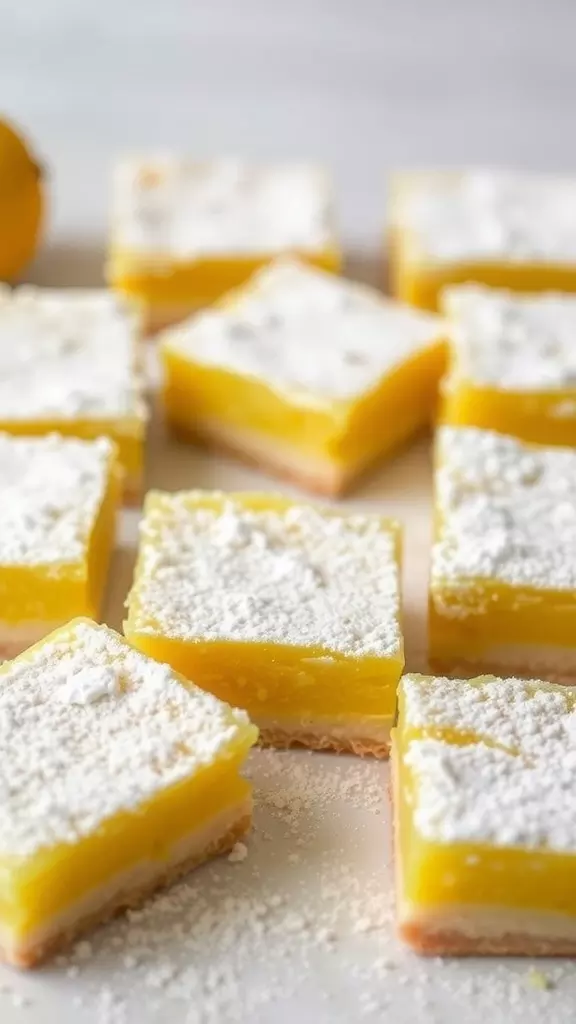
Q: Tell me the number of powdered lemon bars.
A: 10